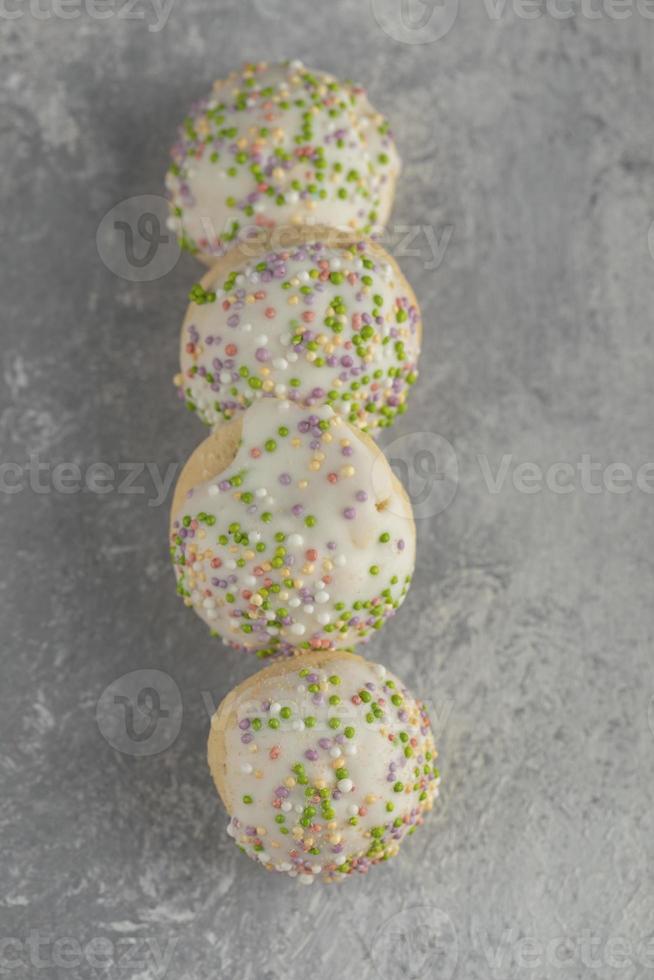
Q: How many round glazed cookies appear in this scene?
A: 4